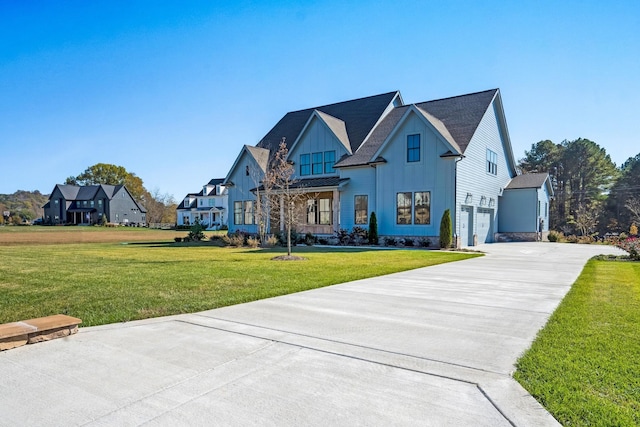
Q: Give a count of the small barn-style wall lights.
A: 3